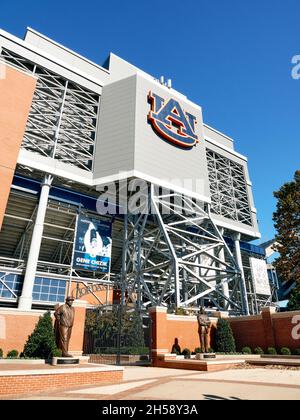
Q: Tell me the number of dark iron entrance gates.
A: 1